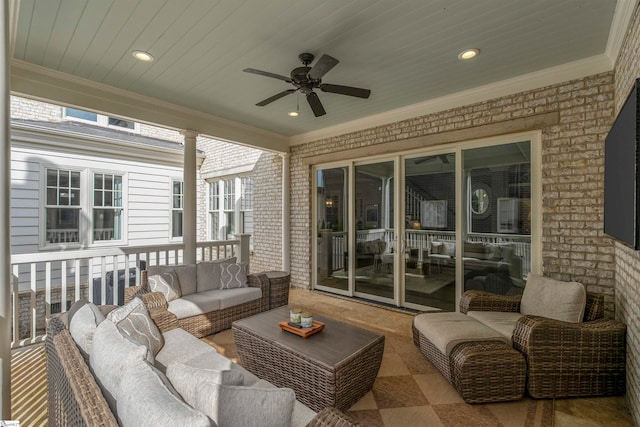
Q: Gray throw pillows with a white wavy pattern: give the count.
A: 3